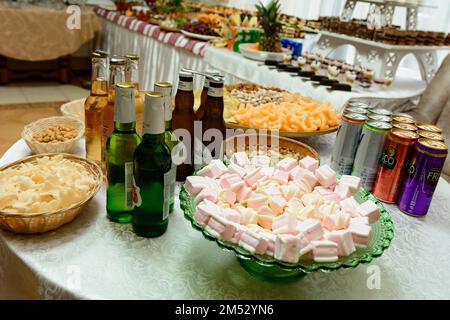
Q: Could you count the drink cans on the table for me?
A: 12